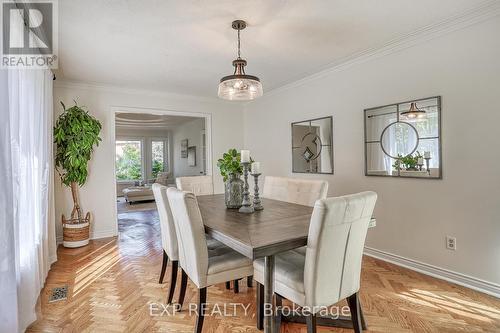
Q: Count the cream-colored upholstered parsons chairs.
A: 6